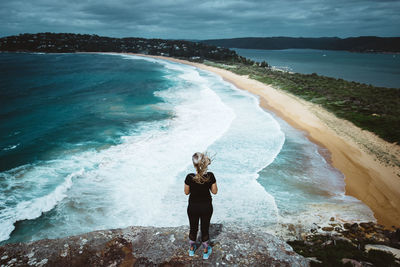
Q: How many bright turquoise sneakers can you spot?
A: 2